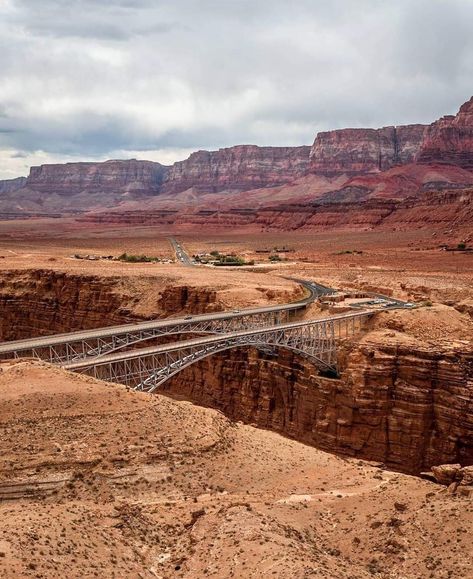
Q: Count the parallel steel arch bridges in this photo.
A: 2